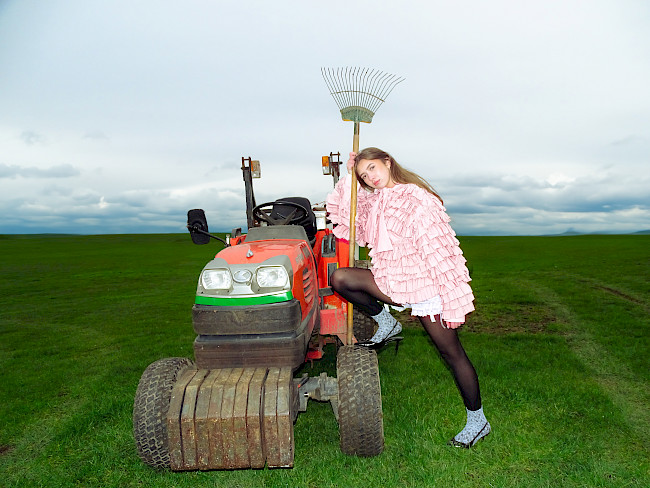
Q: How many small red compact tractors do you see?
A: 1